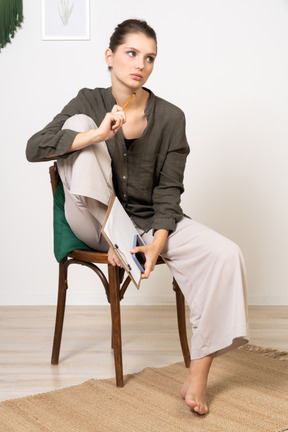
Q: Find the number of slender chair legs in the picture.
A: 4